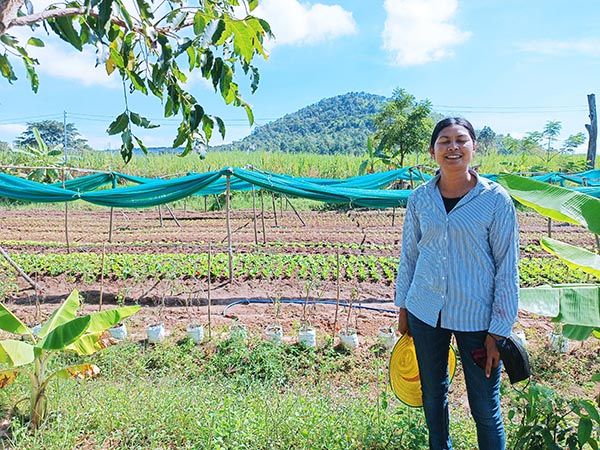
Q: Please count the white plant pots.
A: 11